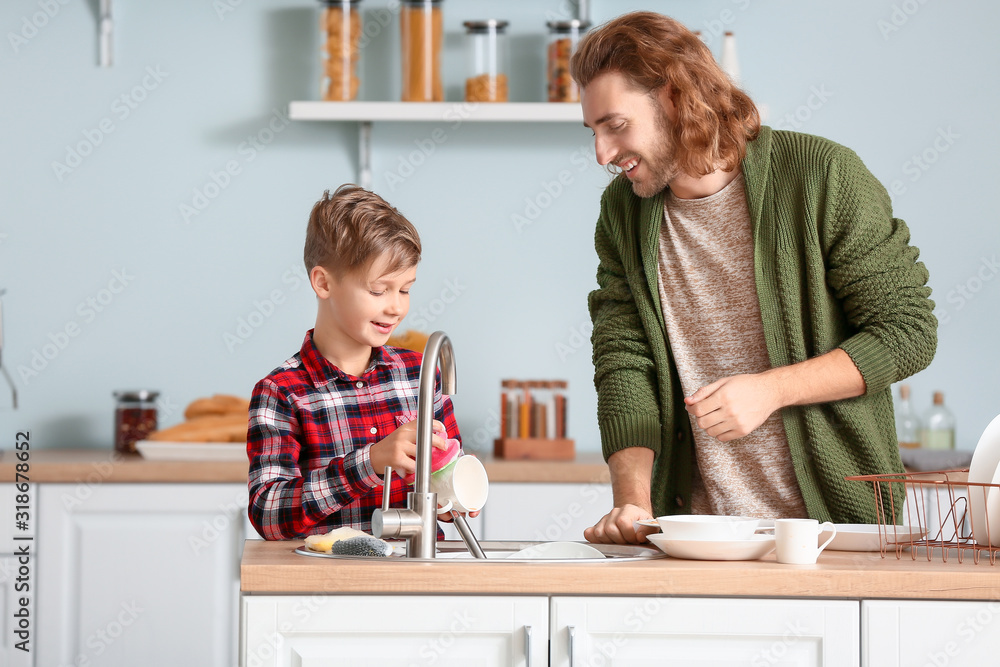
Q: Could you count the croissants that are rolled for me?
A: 0